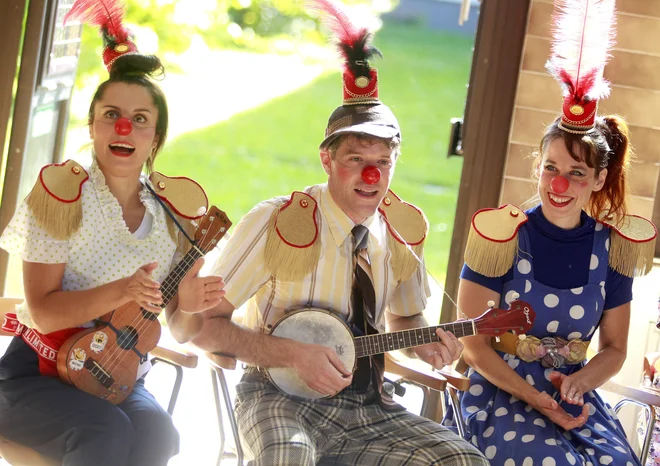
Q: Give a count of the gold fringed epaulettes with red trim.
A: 6